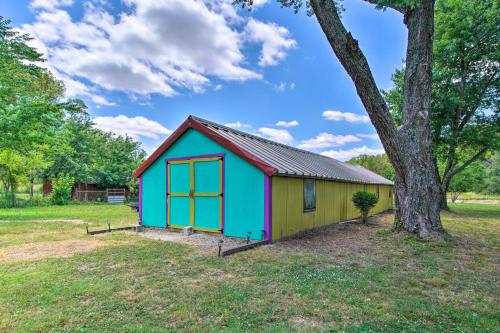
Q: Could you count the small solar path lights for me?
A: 5